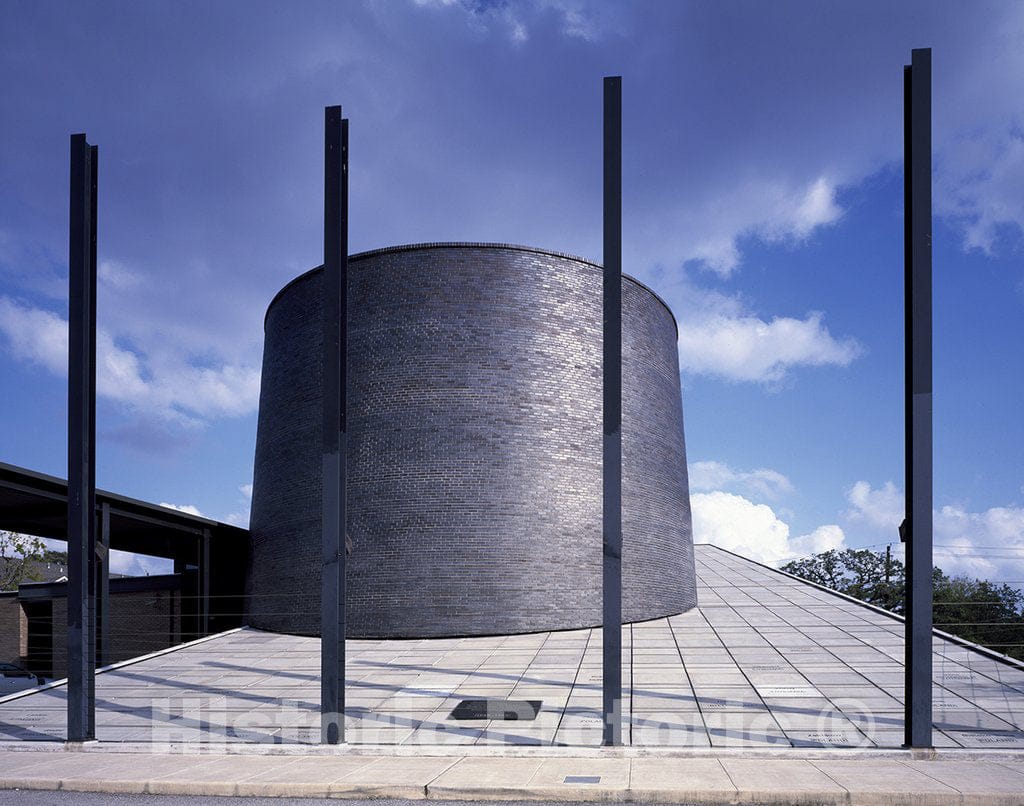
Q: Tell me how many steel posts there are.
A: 4